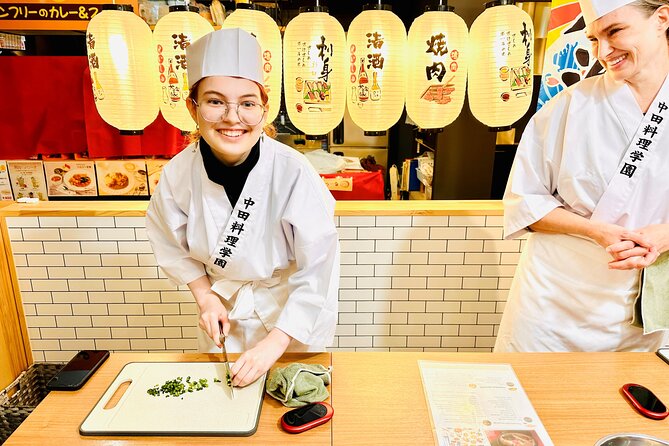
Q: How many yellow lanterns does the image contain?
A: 7